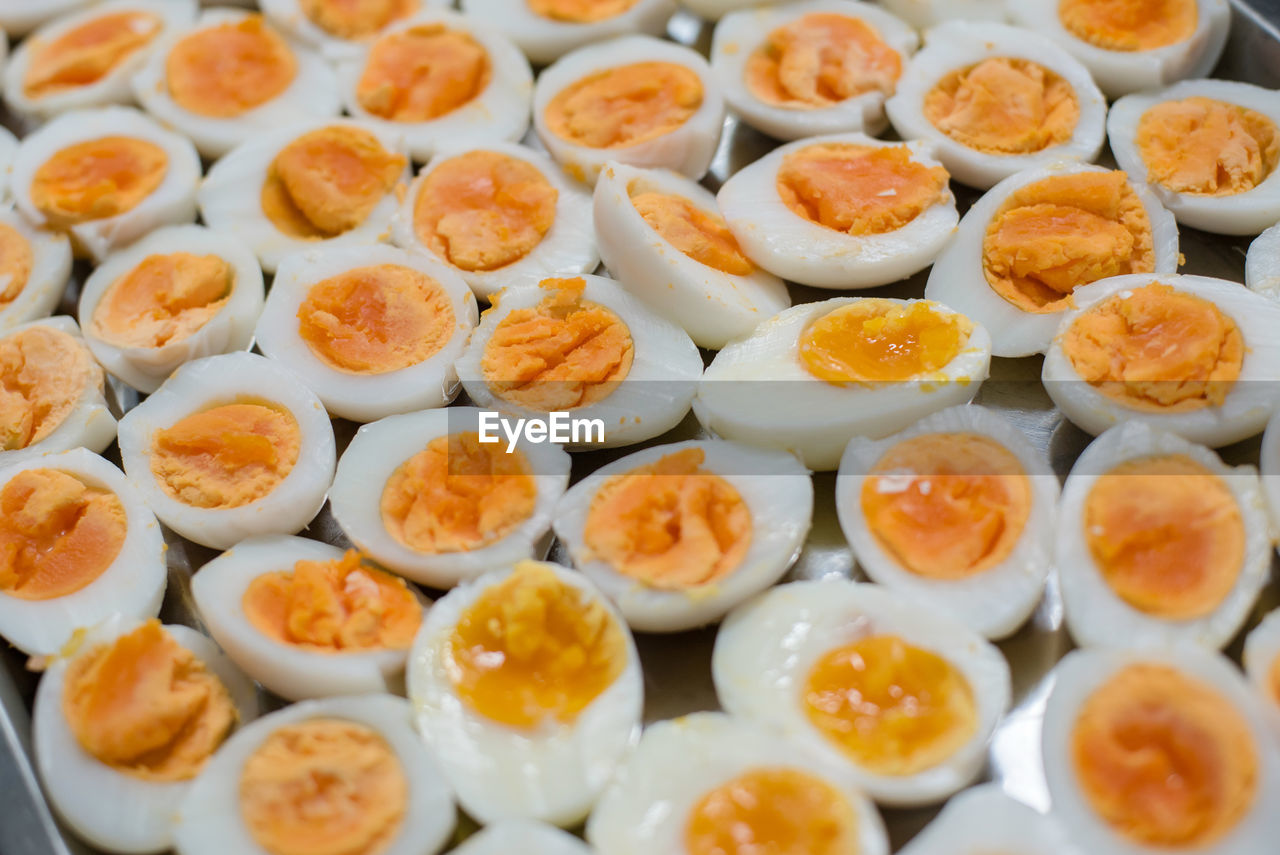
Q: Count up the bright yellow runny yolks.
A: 4